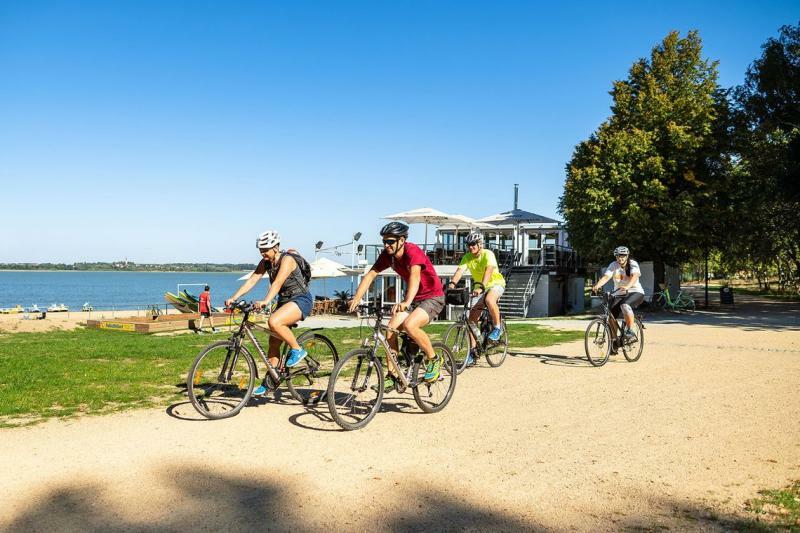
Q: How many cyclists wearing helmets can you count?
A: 4